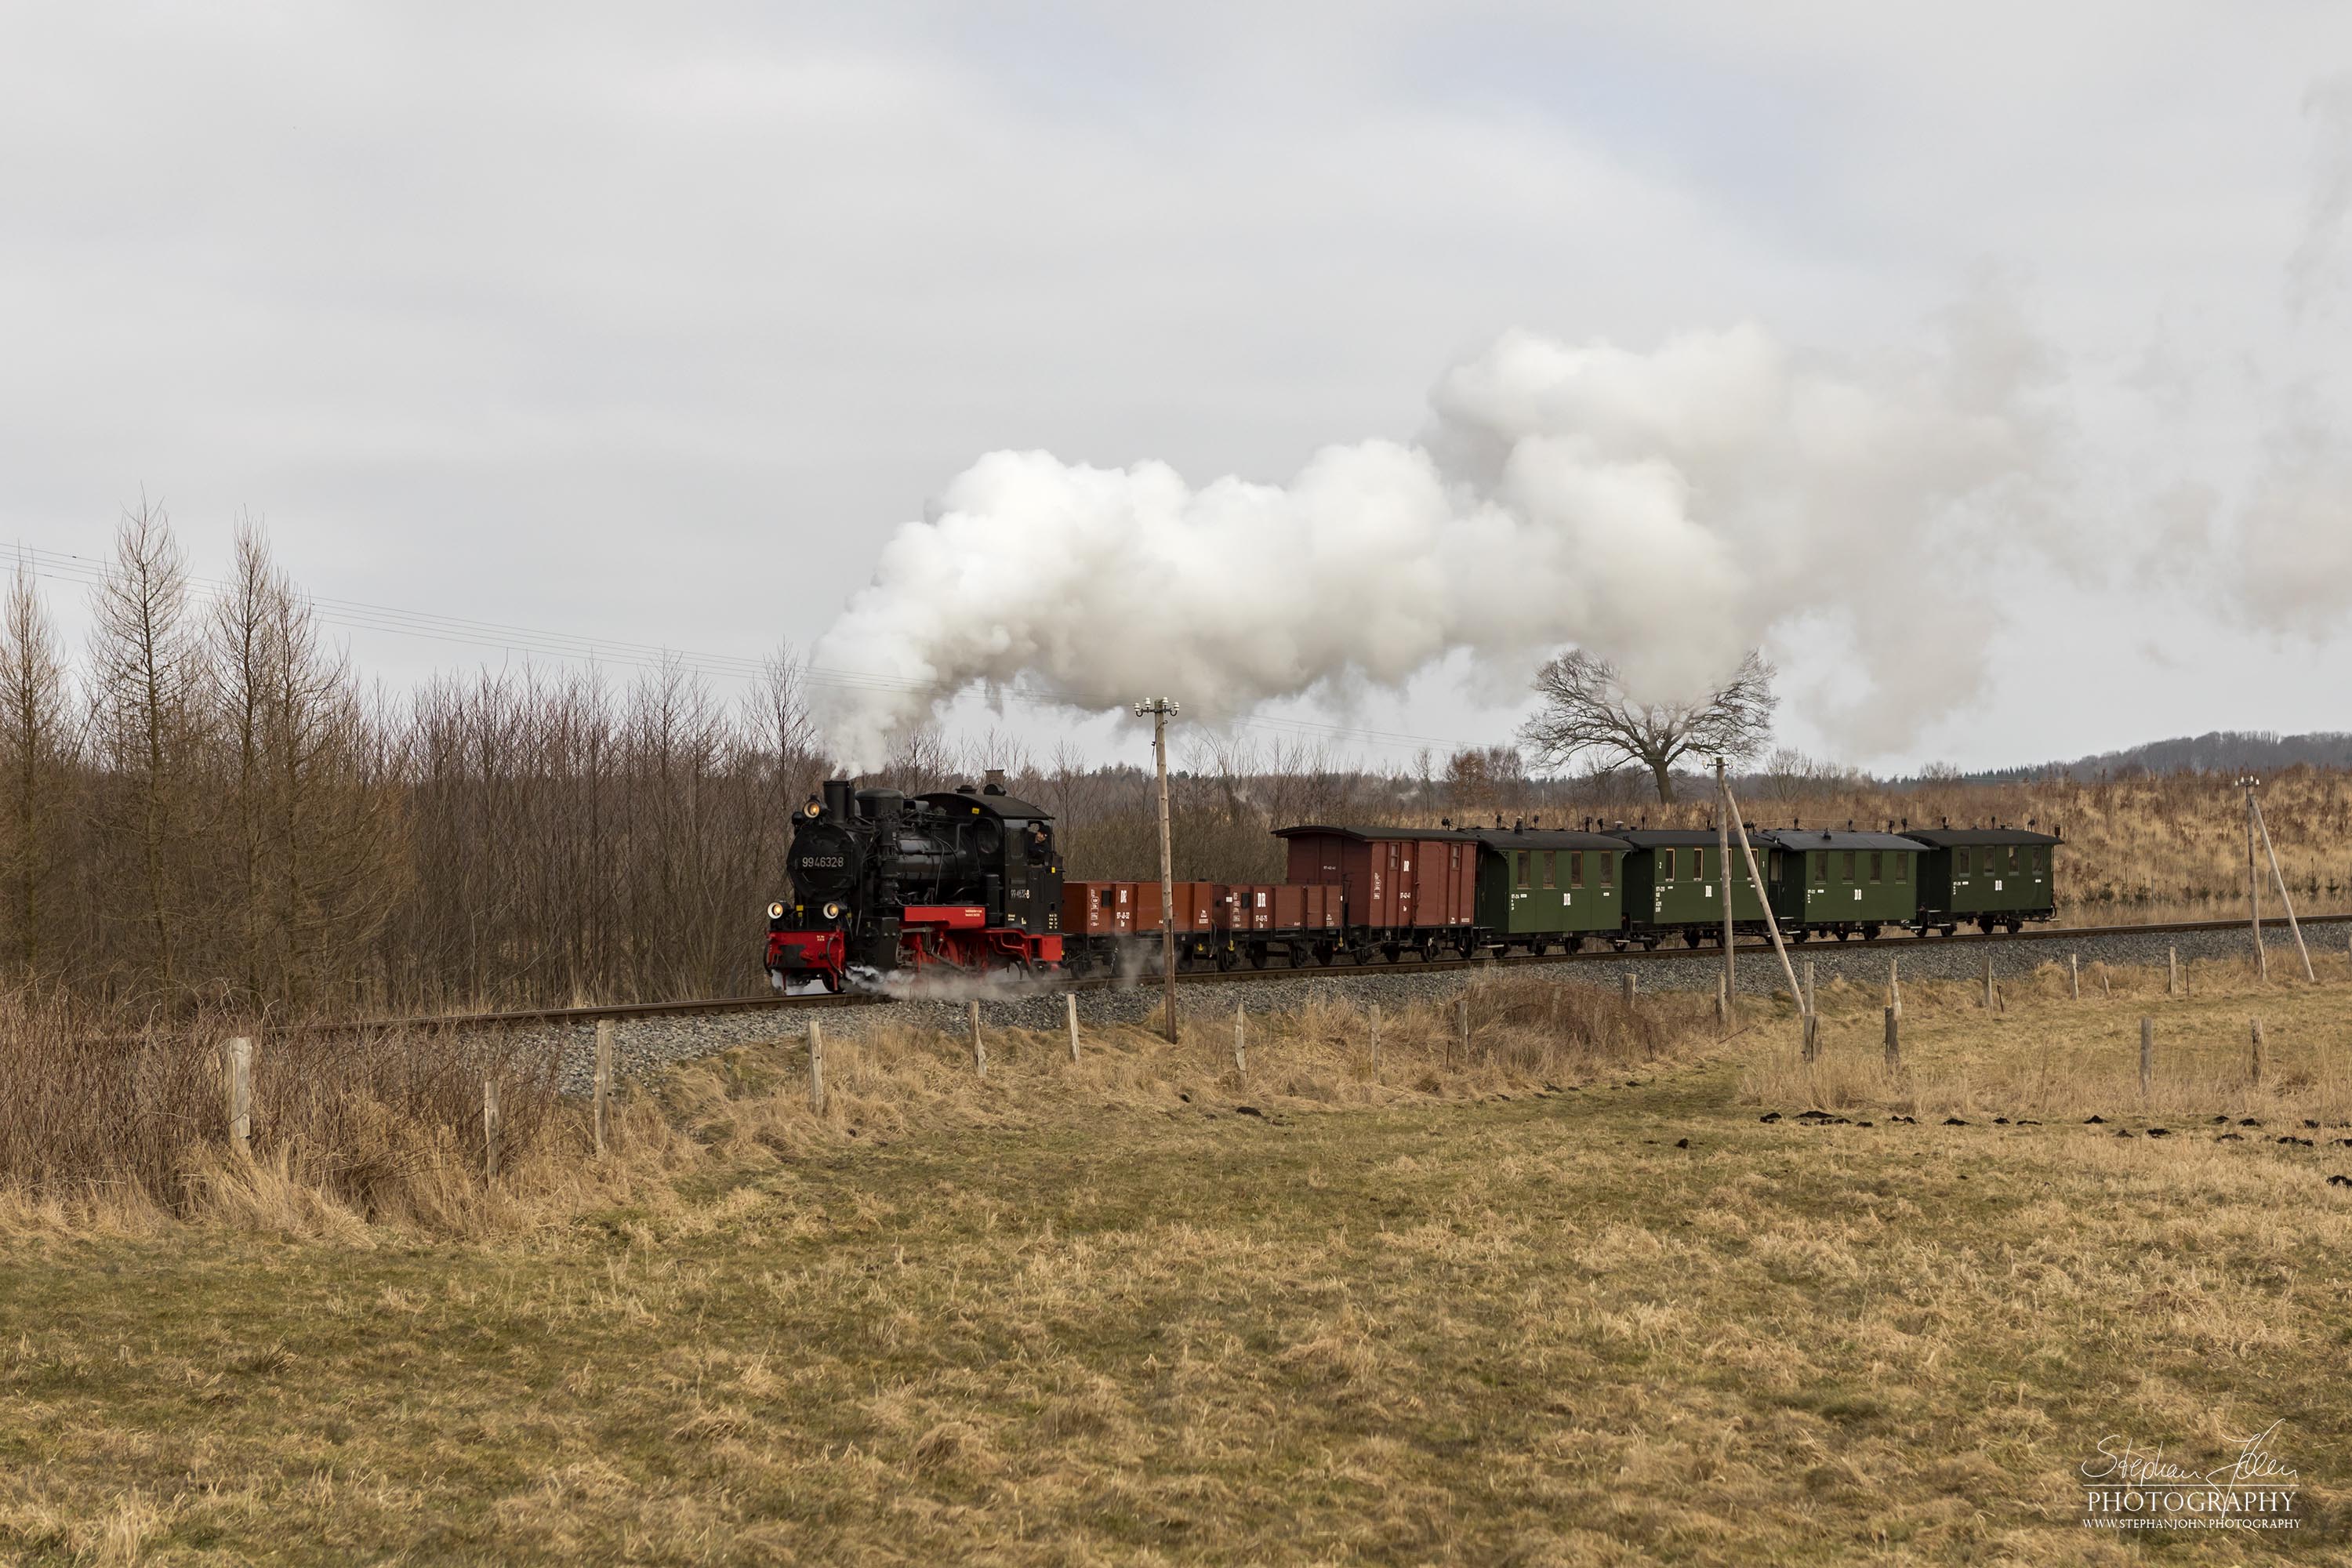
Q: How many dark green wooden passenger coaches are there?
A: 4